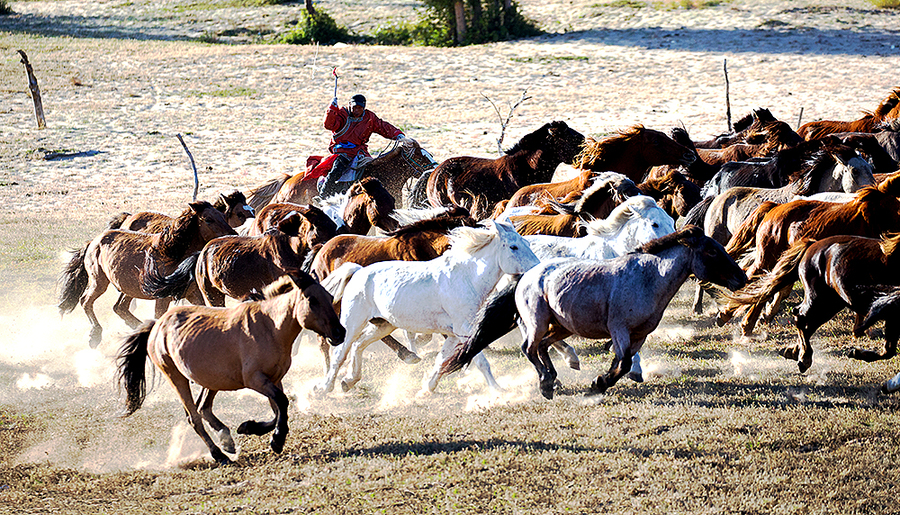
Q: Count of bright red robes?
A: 1